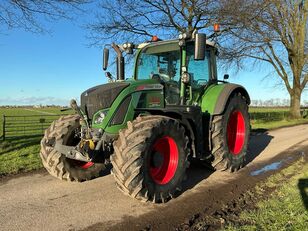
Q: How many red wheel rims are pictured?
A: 3